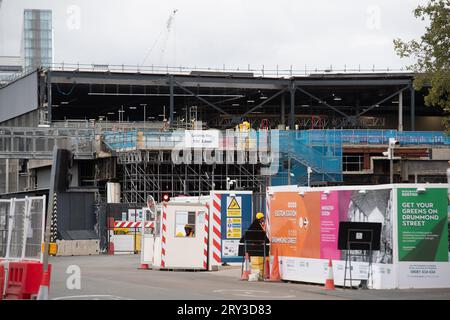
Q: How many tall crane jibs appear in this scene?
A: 1